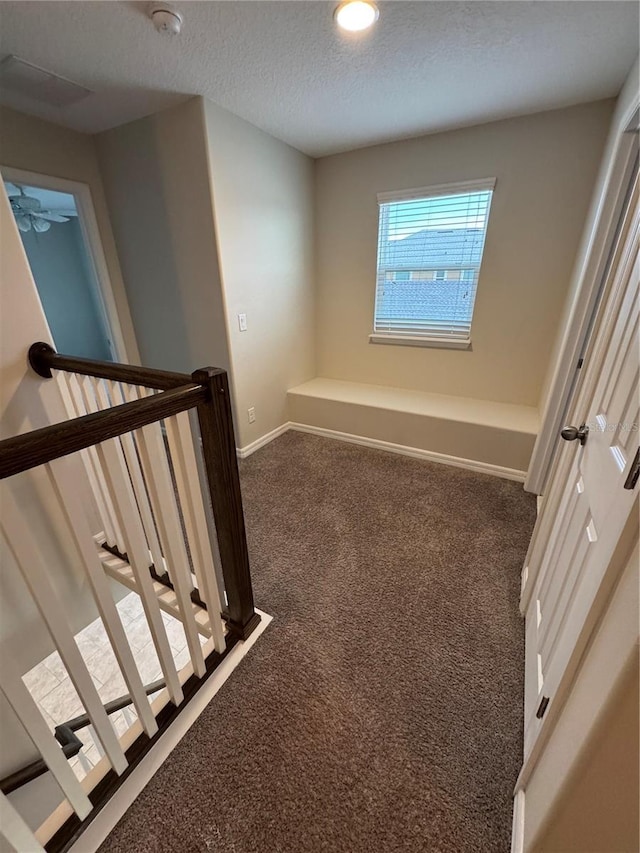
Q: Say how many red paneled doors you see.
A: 0